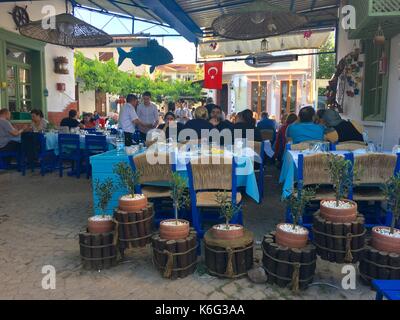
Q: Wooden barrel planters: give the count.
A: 7